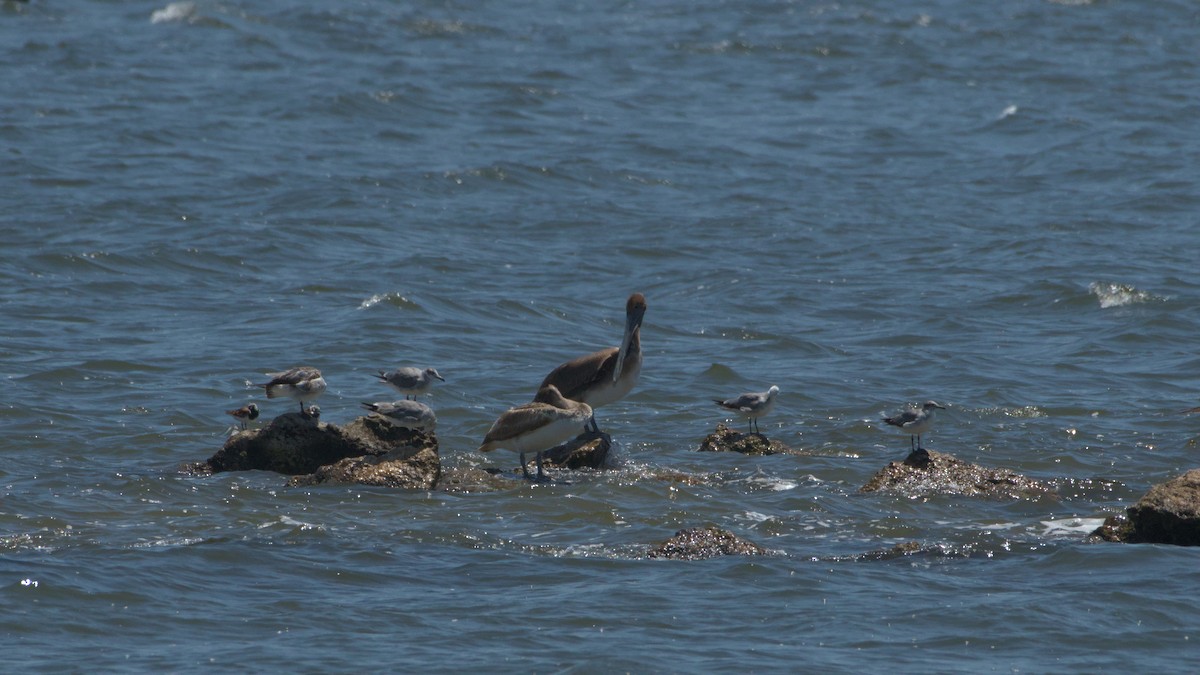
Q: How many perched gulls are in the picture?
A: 5